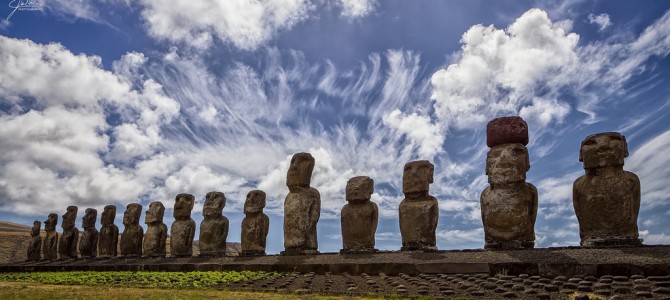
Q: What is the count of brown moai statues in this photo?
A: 15